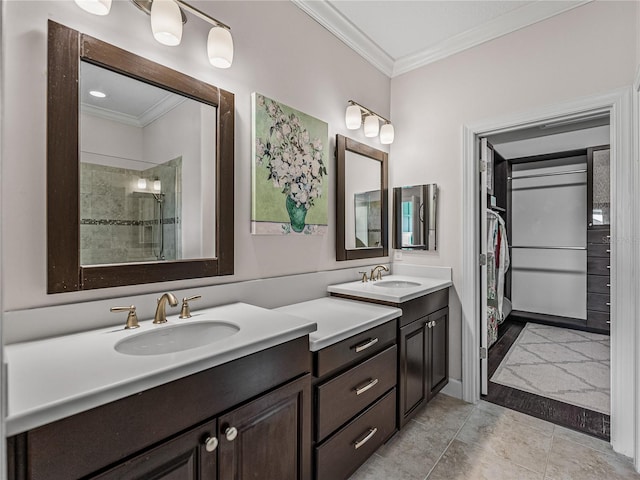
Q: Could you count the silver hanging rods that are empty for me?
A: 2